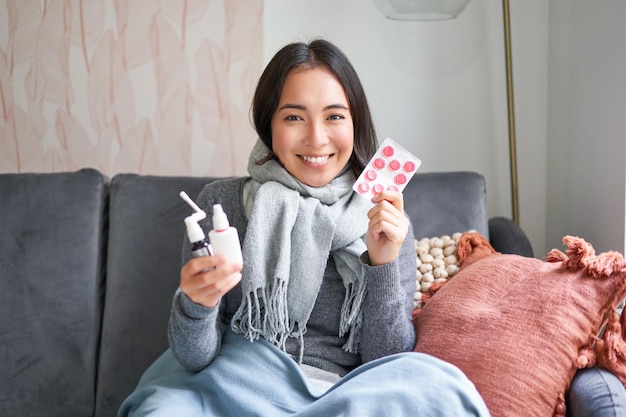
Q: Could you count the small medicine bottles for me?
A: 2